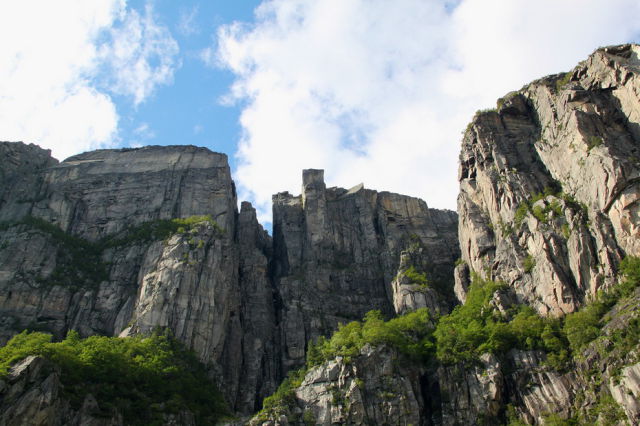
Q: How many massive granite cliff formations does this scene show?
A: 3